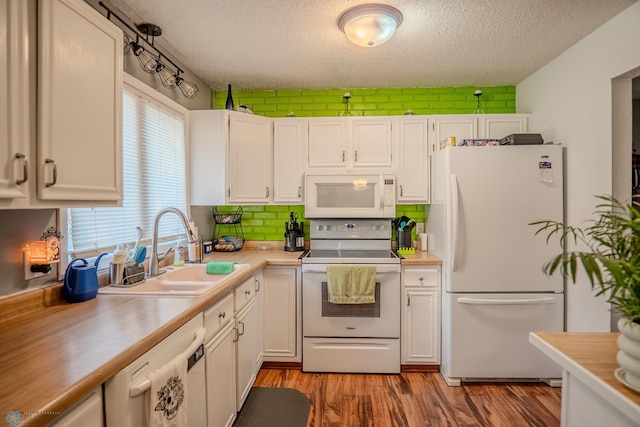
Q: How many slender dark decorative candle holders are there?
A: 2